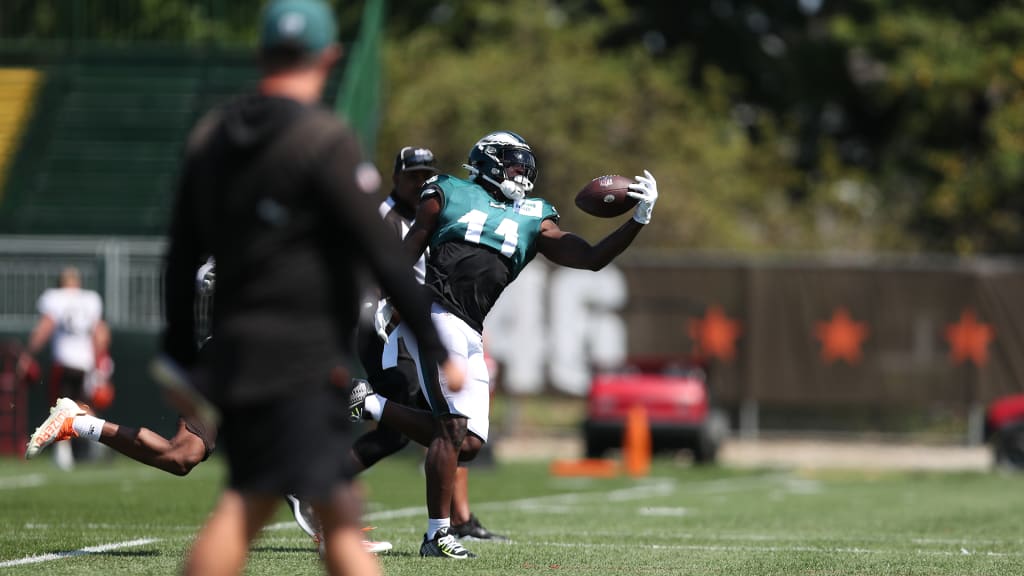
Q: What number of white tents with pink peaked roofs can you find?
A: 0